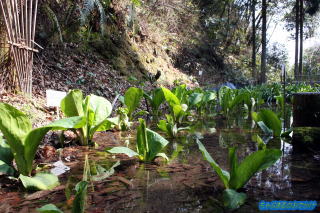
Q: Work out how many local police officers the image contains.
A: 0